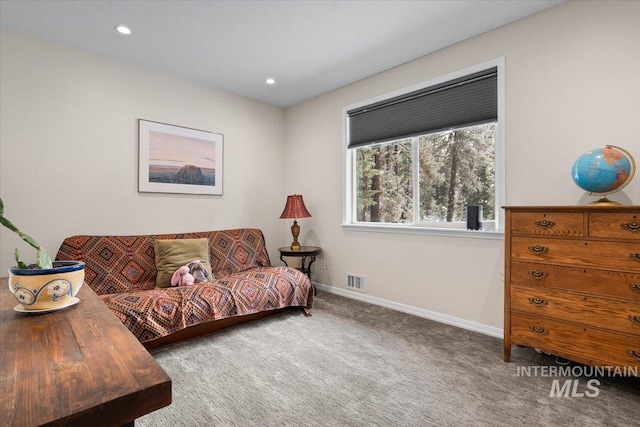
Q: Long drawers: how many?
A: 4